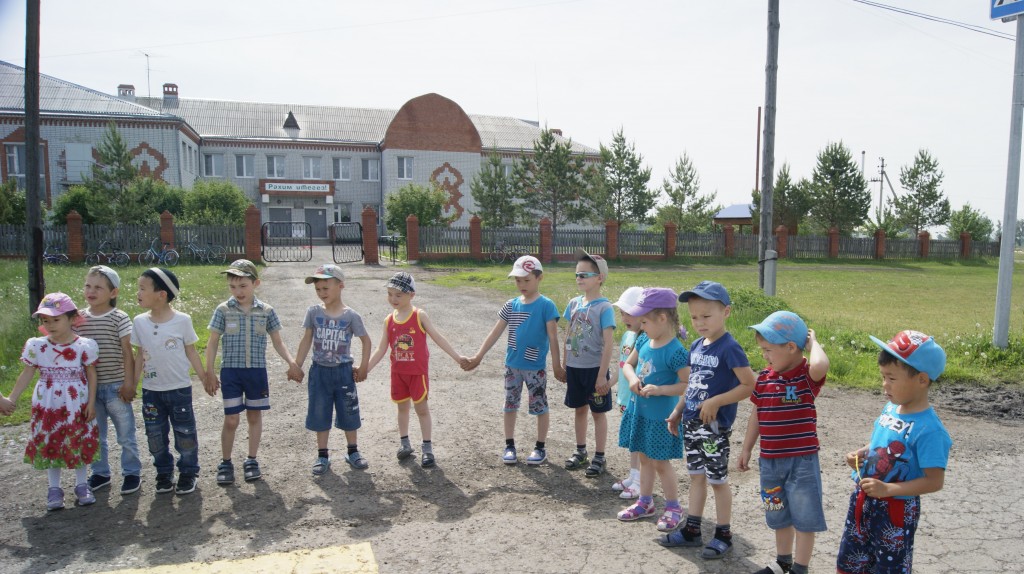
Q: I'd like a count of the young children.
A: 13